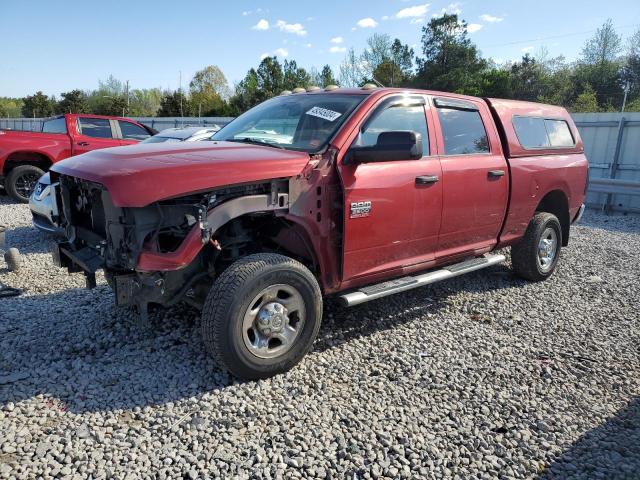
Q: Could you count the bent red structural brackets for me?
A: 1